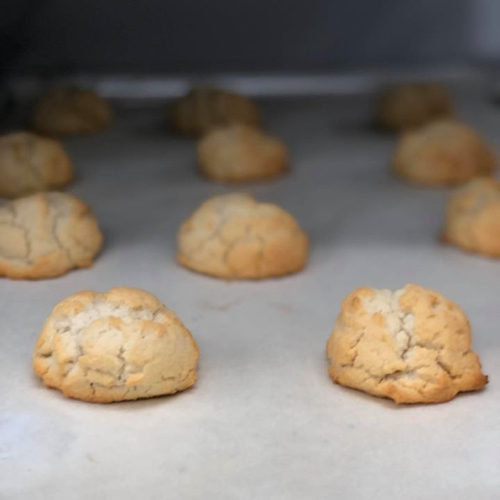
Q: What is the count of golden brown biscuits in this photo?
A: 11